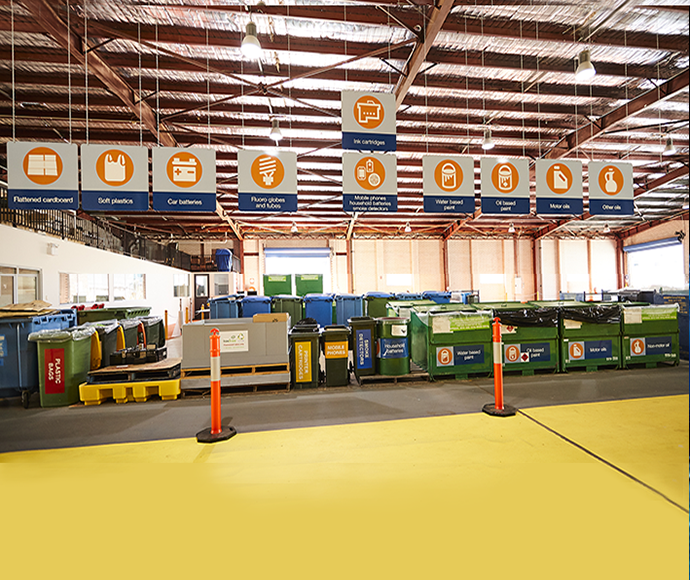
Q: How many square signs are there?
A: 10